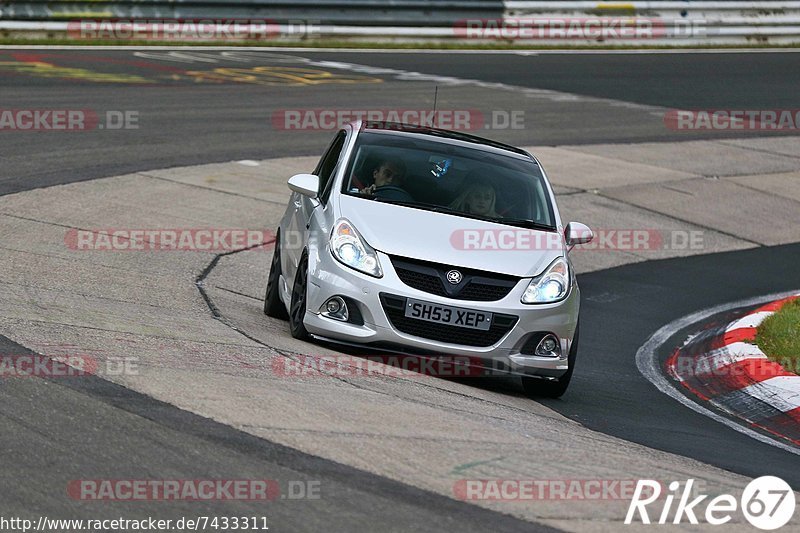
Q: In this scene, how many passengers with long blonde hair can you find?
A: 1